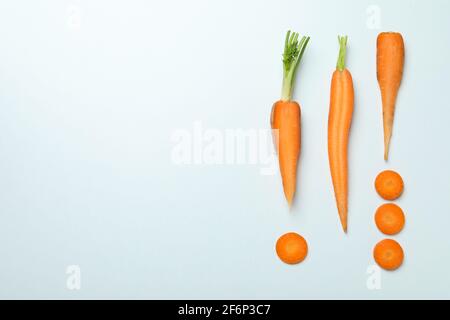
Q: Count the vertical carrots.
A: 3